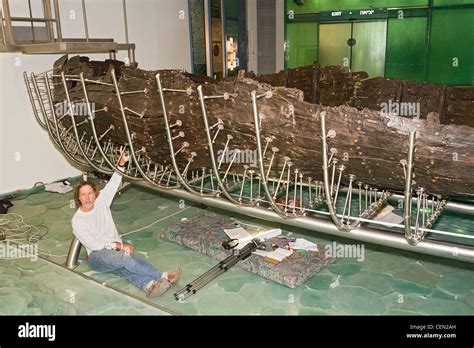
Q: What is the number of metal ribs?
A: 11